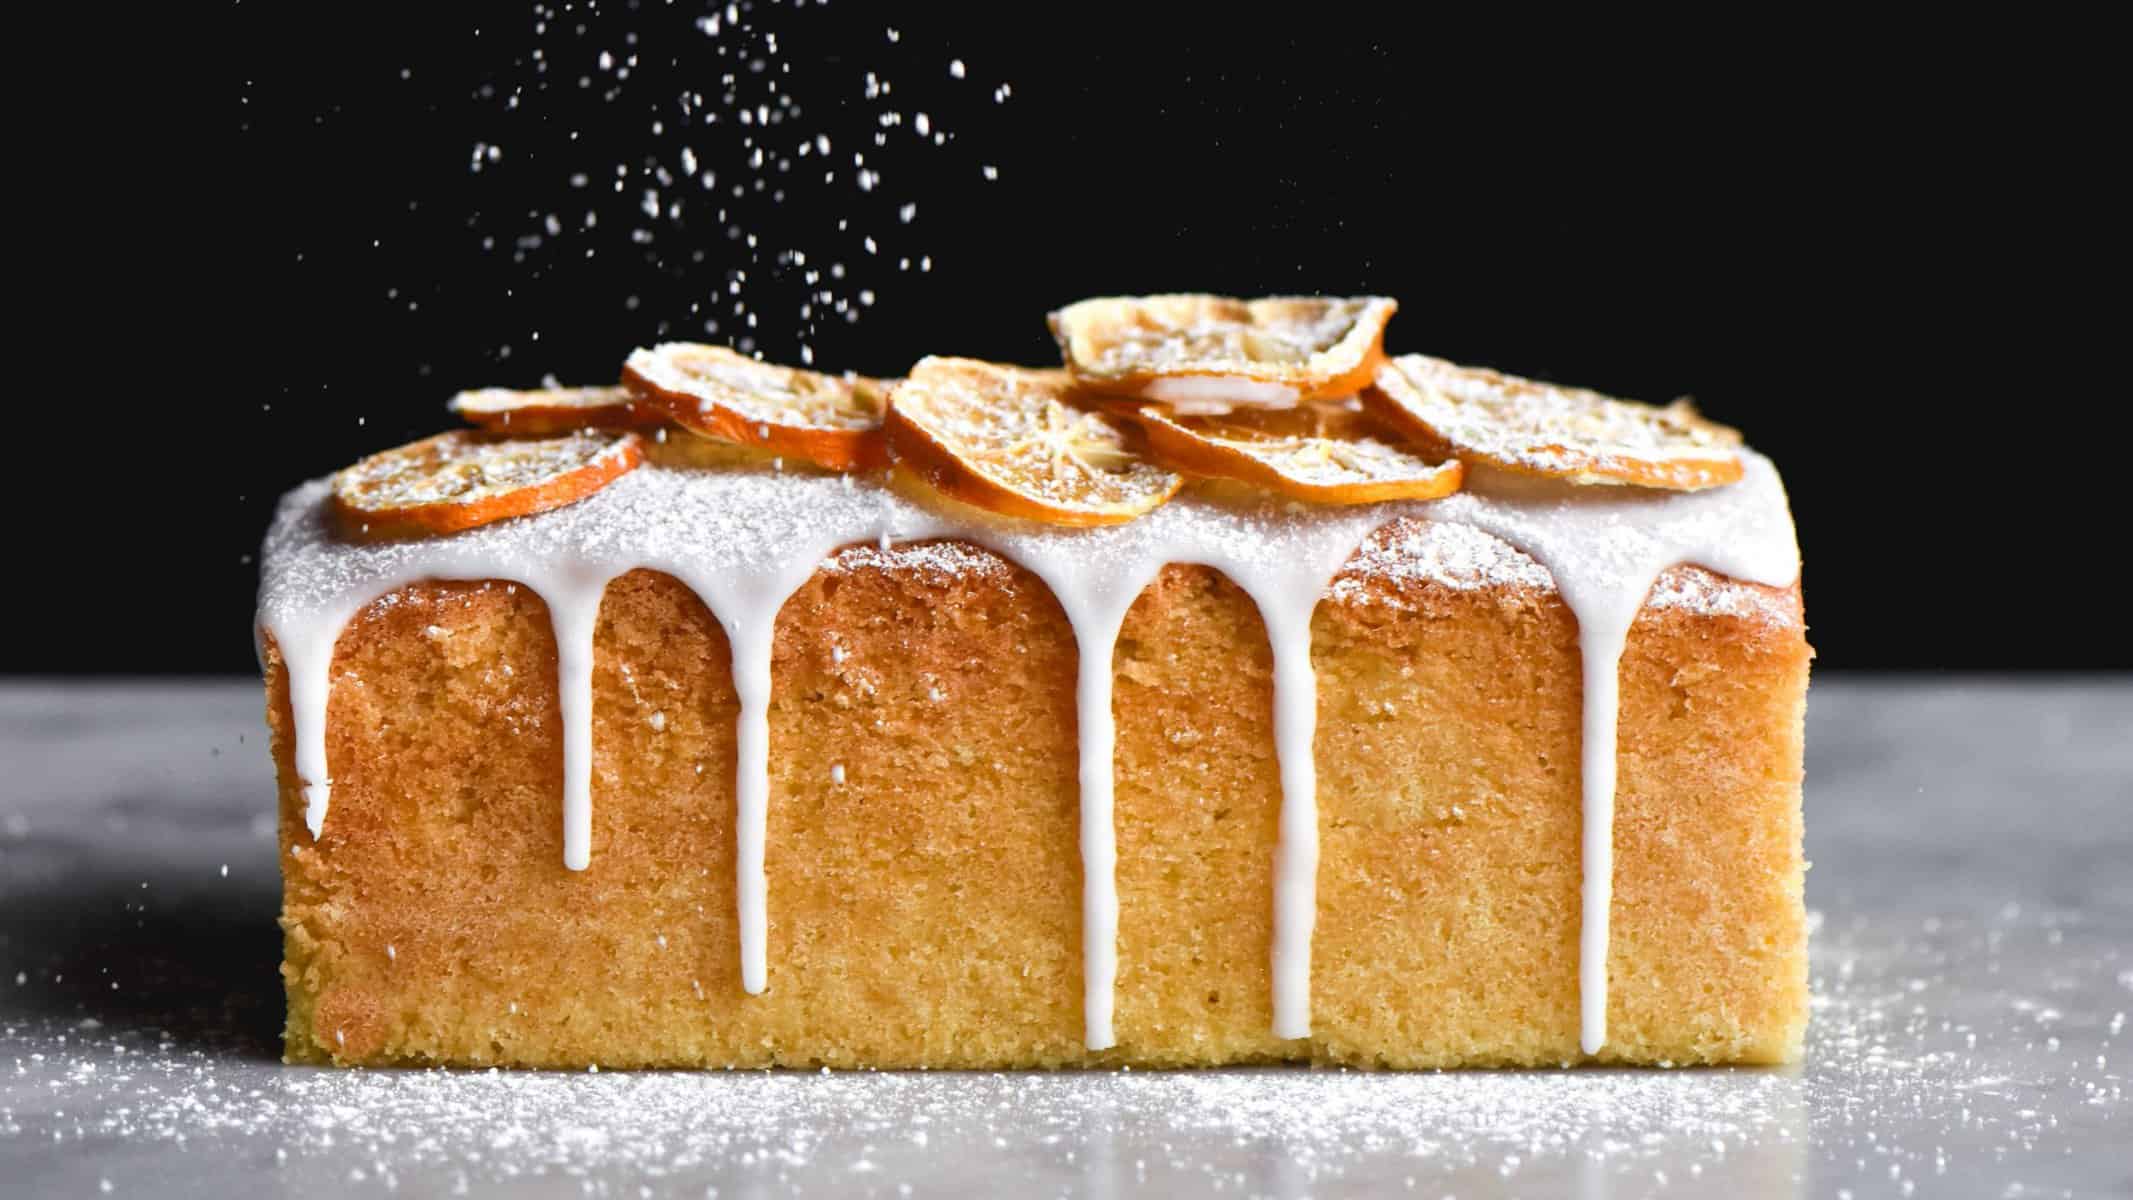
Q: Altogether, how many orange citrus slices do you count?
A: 7